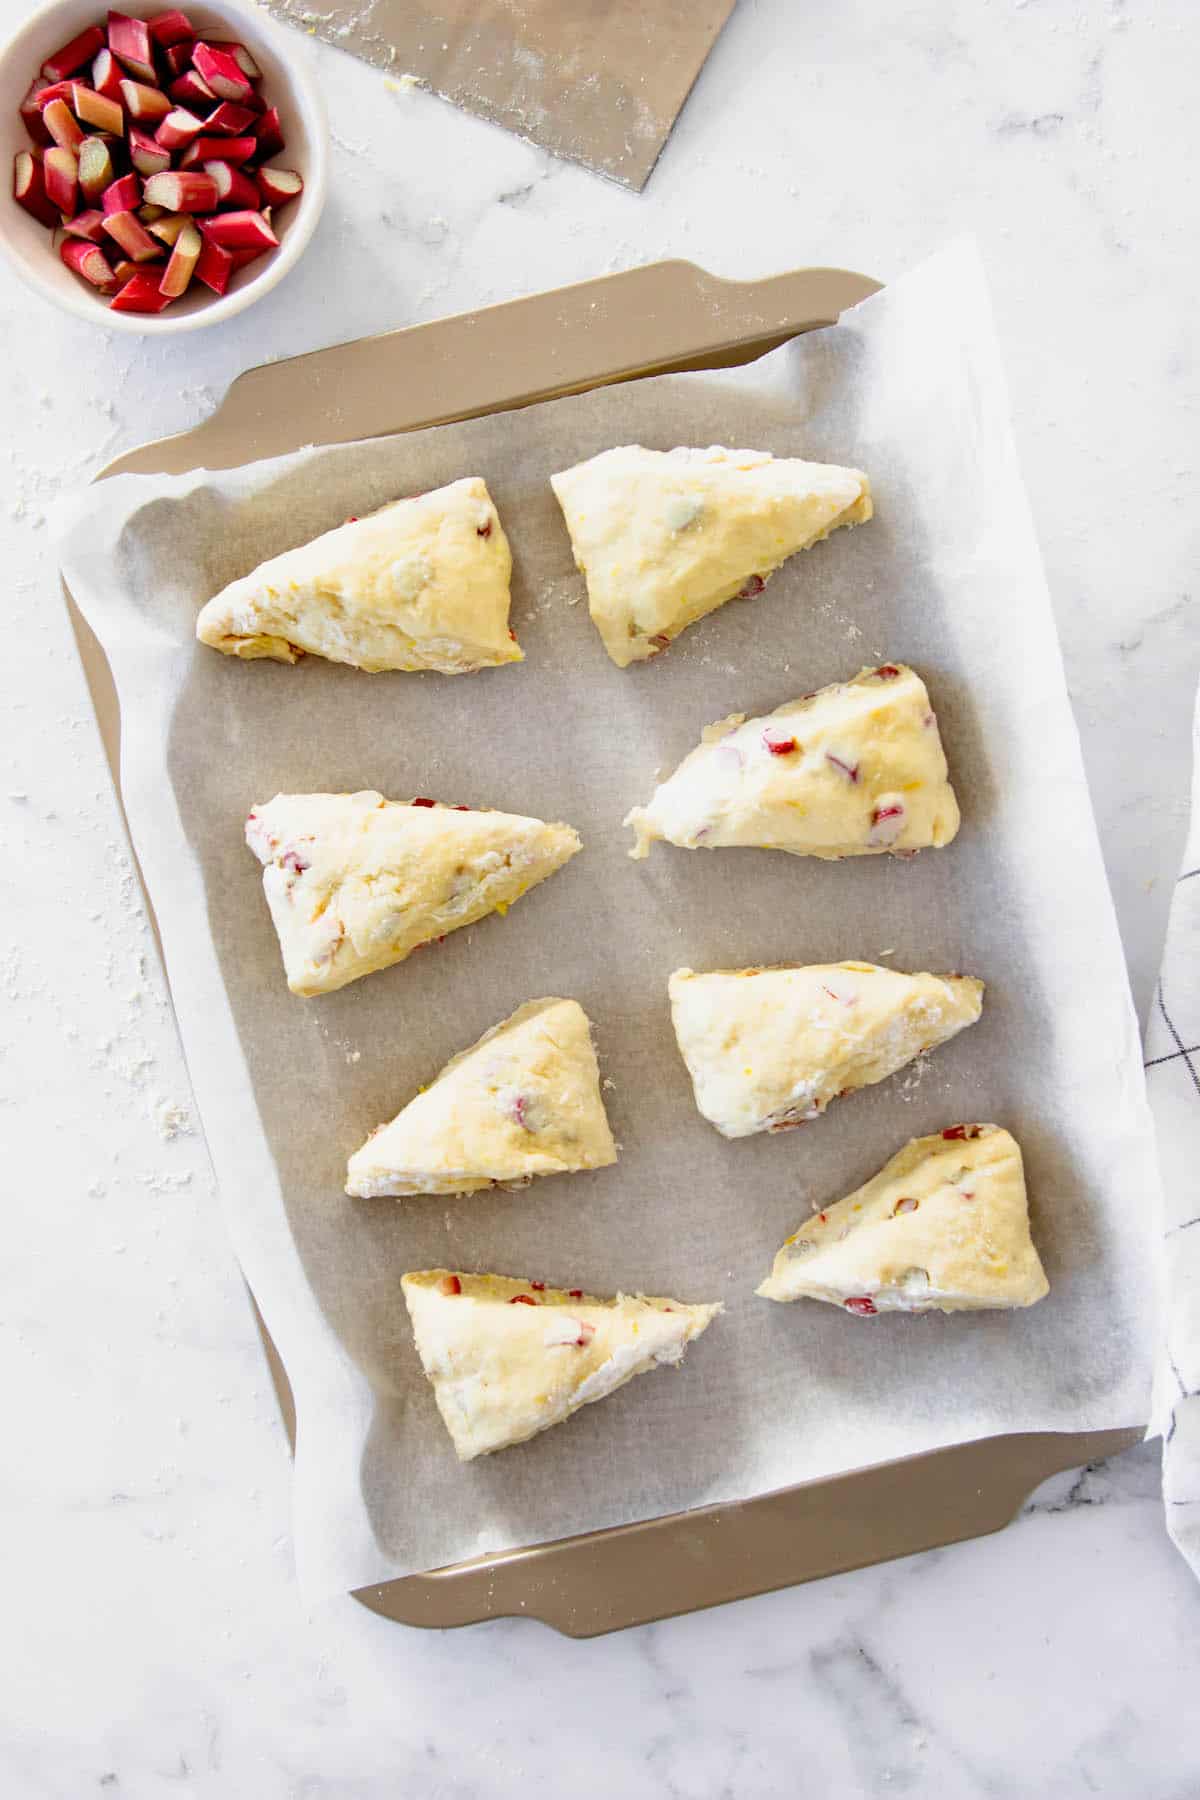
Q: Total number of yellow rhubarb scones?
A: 8